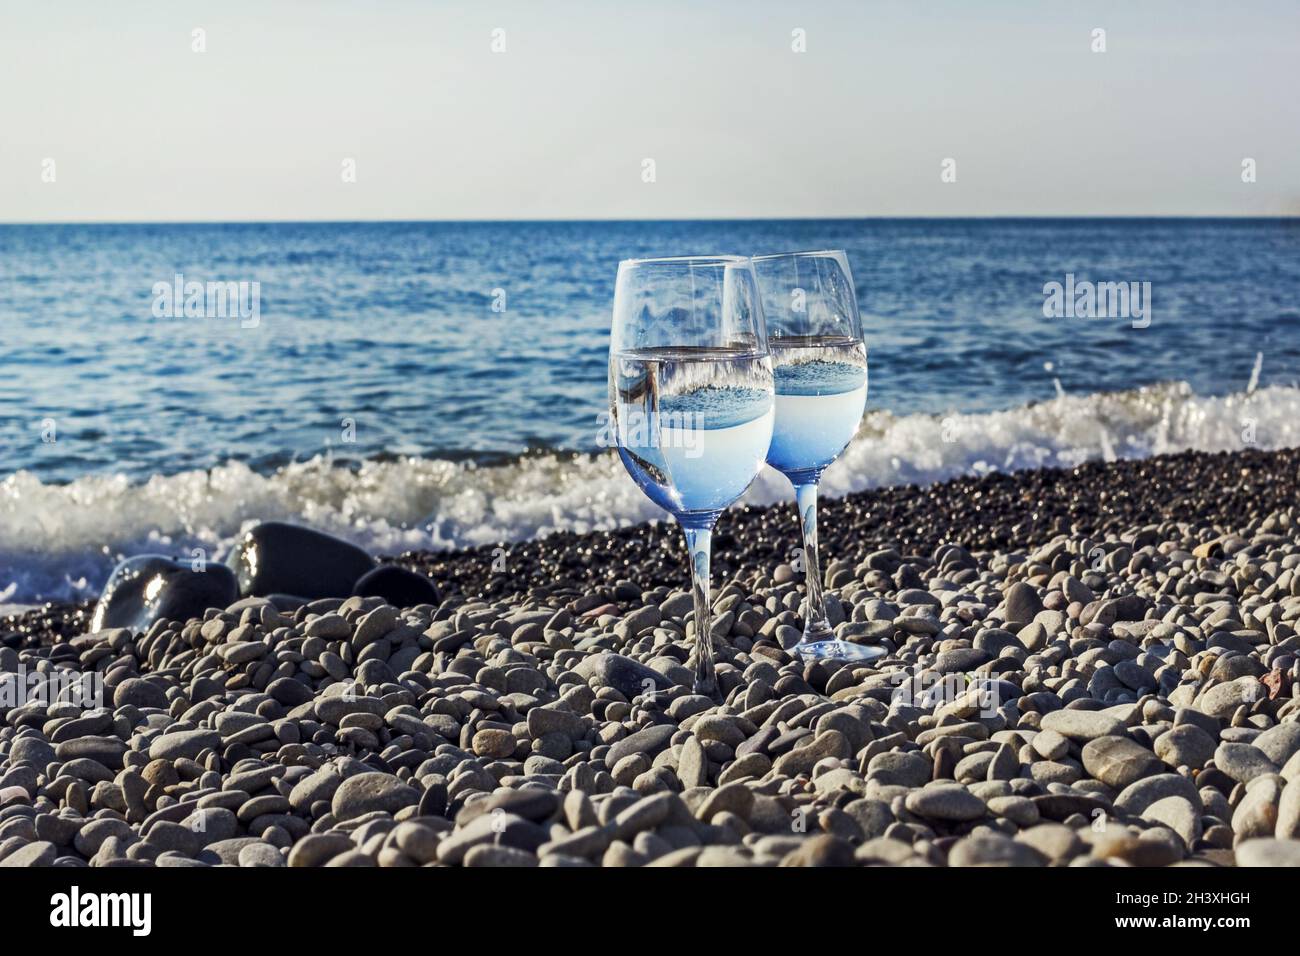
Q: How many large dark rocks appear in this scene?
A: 3